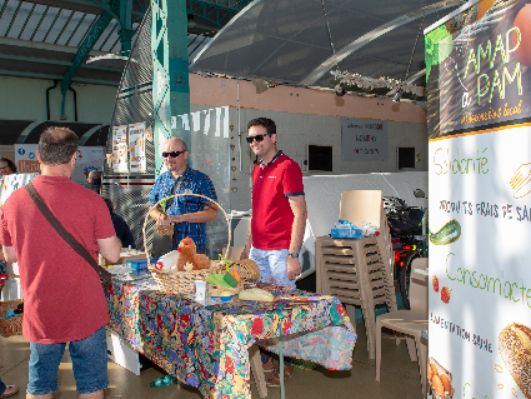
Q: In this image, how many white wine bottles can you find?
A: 0